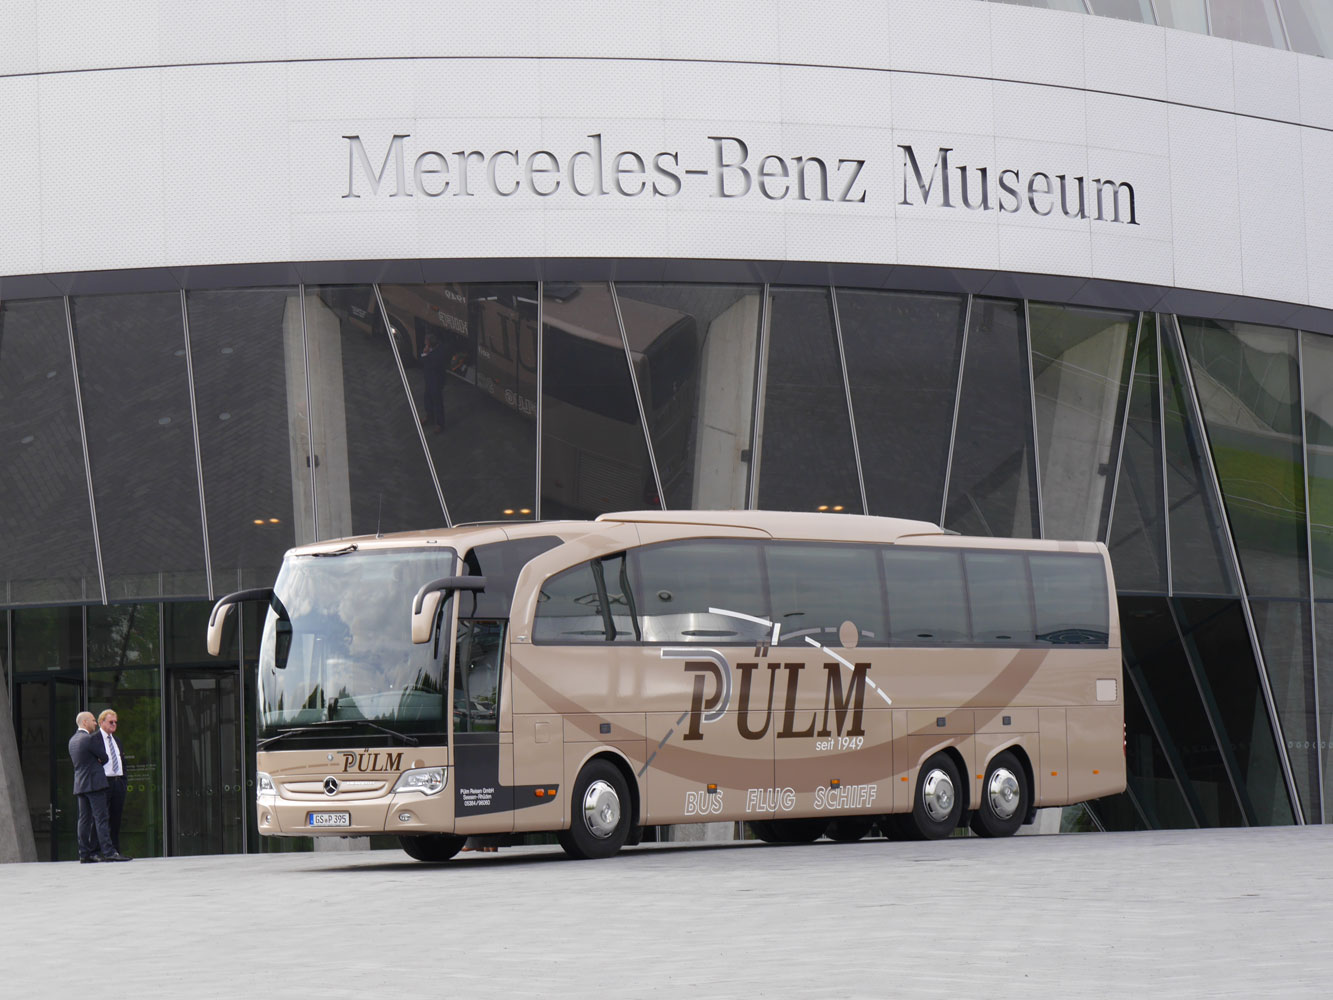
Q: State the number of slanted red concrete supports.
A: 0